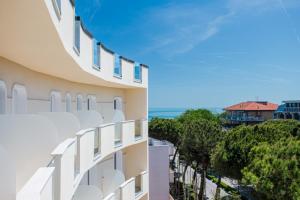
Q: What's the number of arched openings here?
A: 7